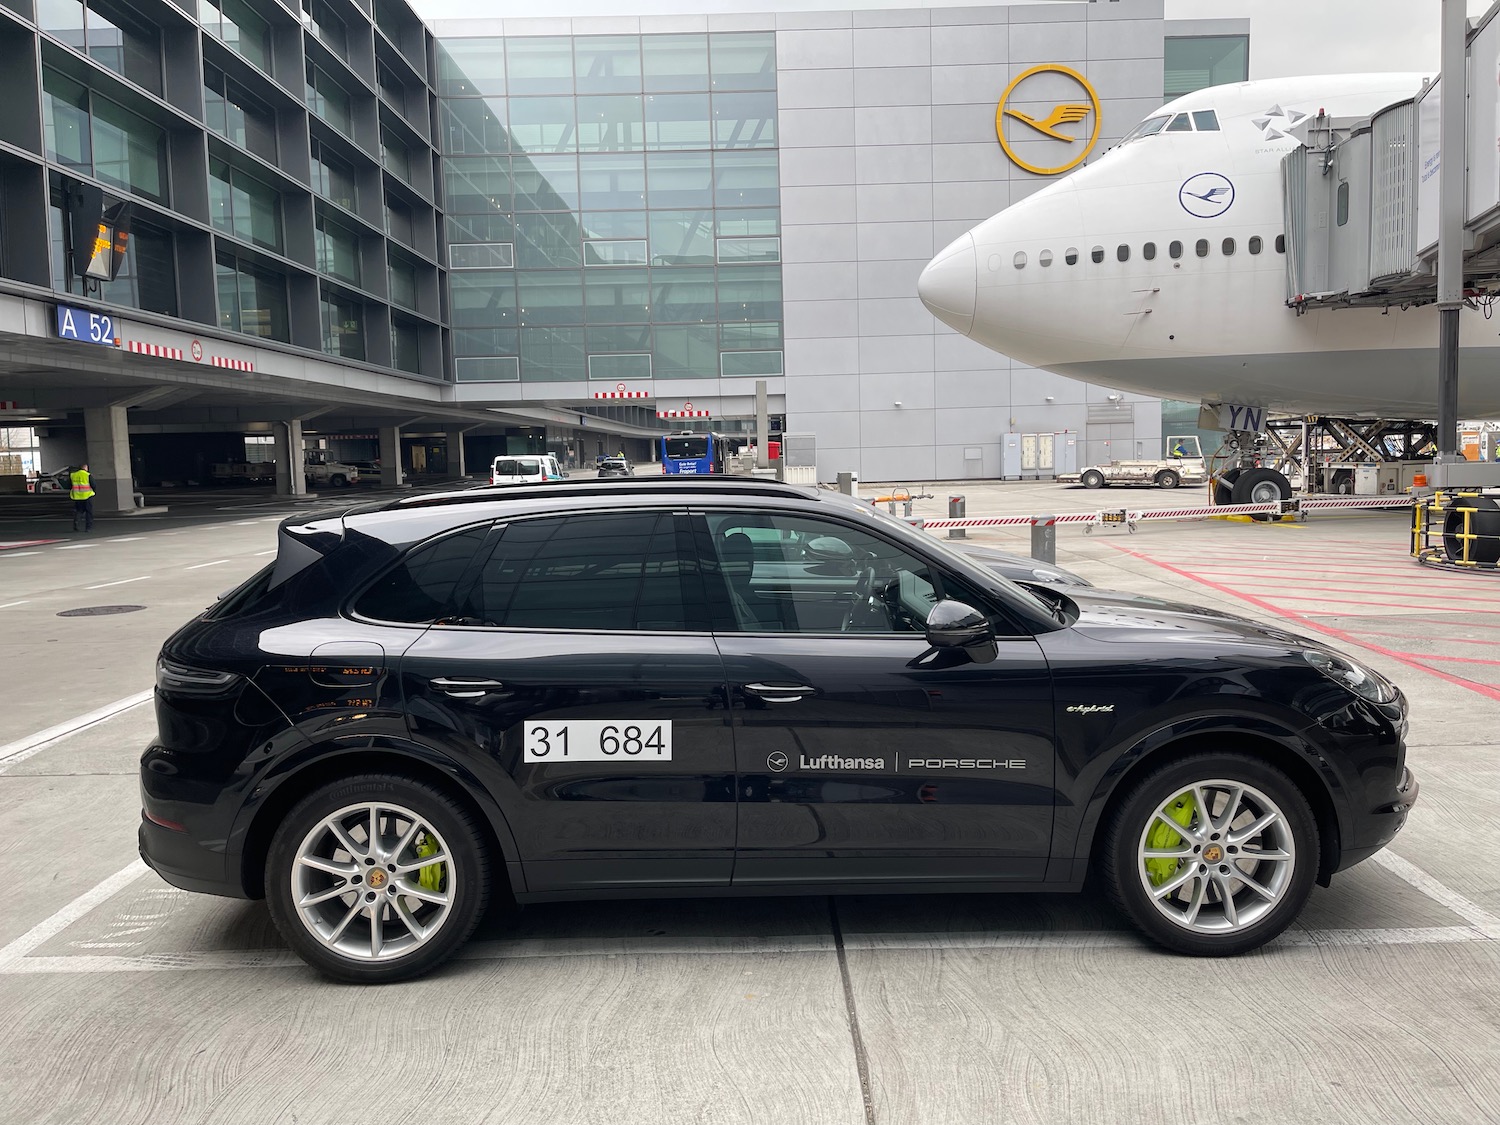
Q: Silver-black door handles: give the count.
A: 2